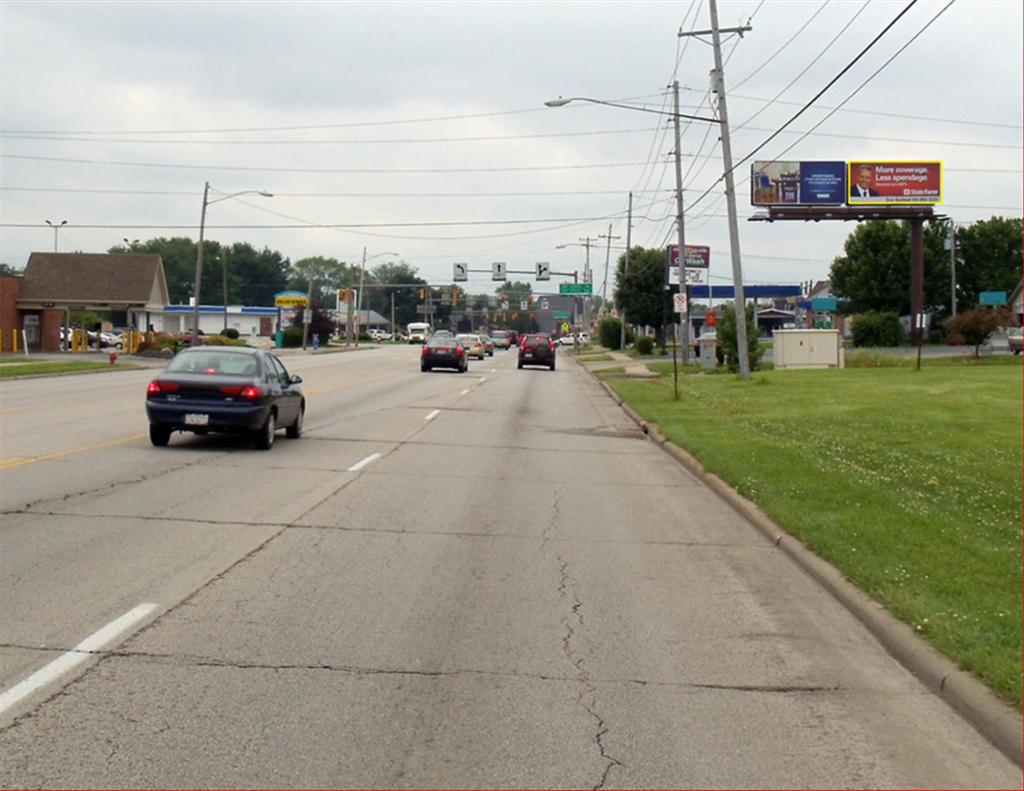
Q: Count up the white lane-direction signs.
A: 3